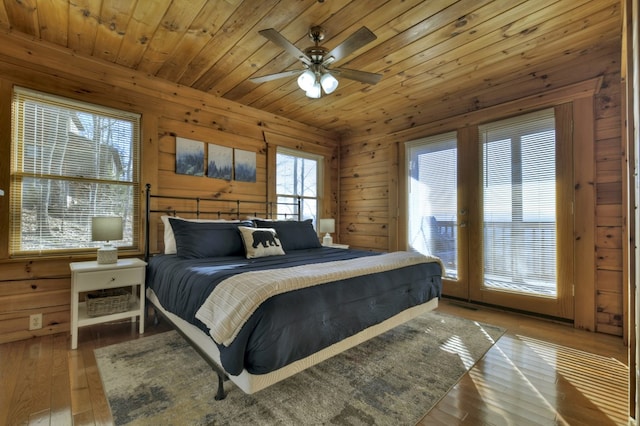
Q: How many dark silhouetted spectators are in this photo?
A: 0